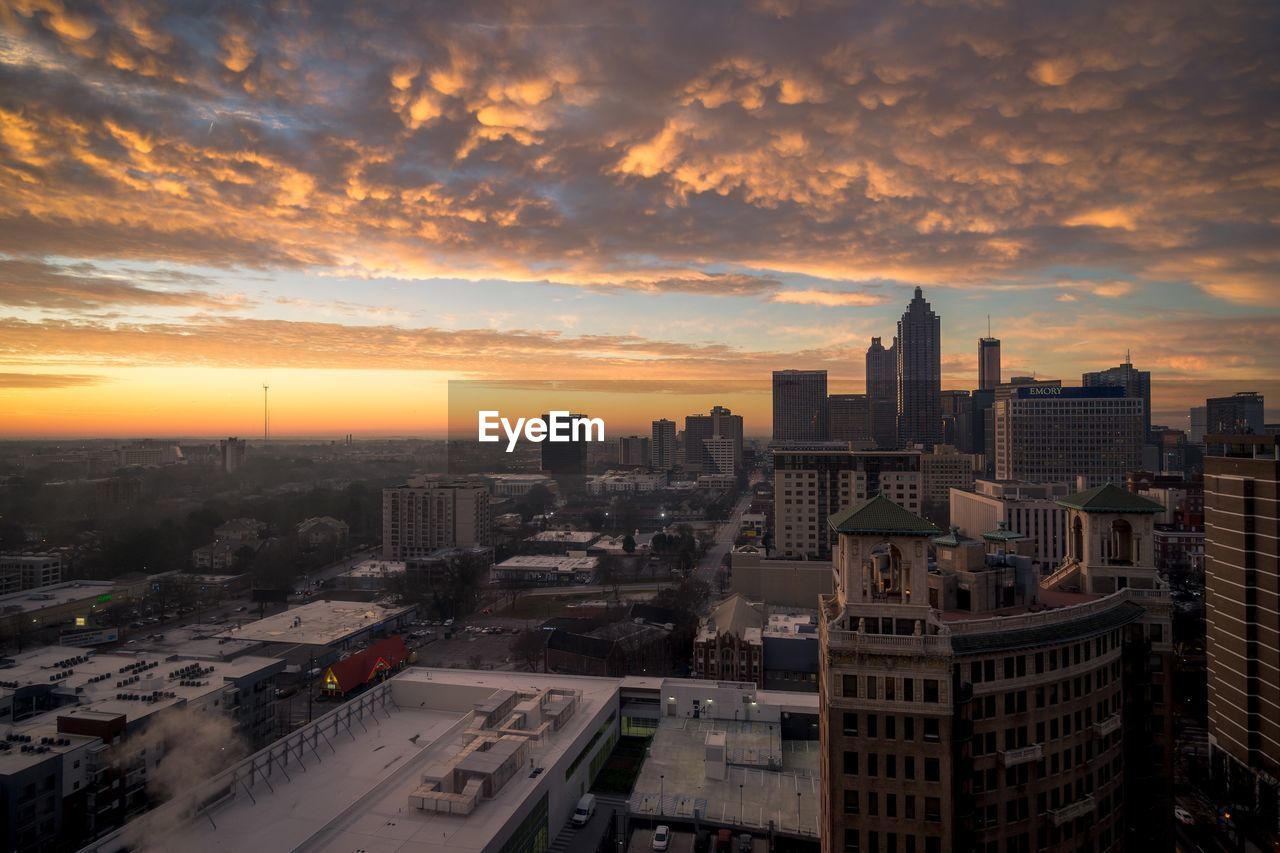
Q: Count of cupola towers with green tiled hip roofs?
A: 2